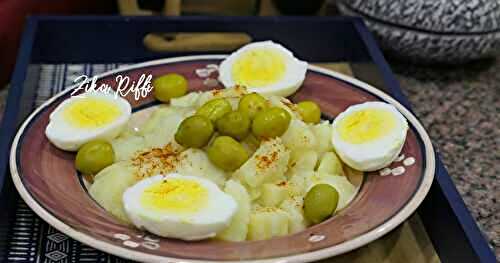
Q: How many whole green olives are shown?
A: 10